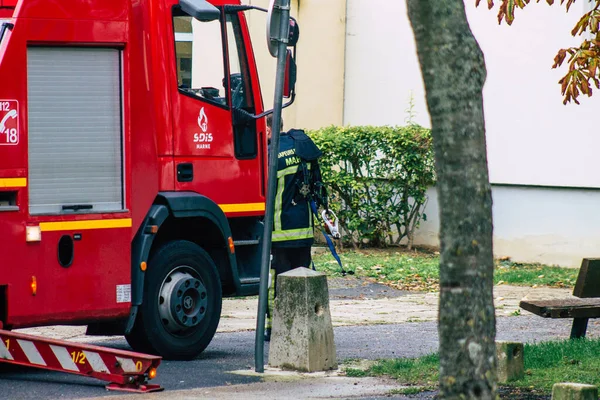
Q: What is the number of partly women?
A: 0